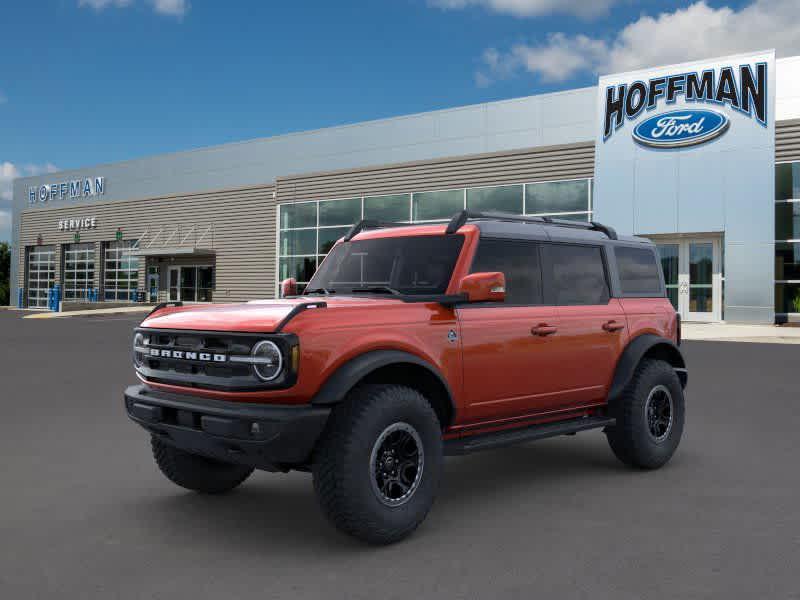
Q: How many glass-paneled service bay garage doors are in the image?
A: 3